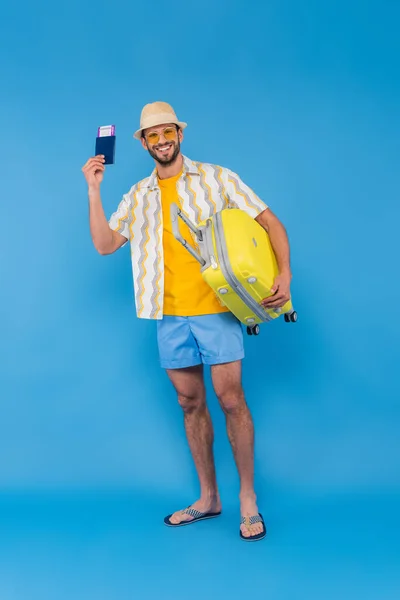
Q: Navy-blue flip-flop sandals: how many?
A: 2